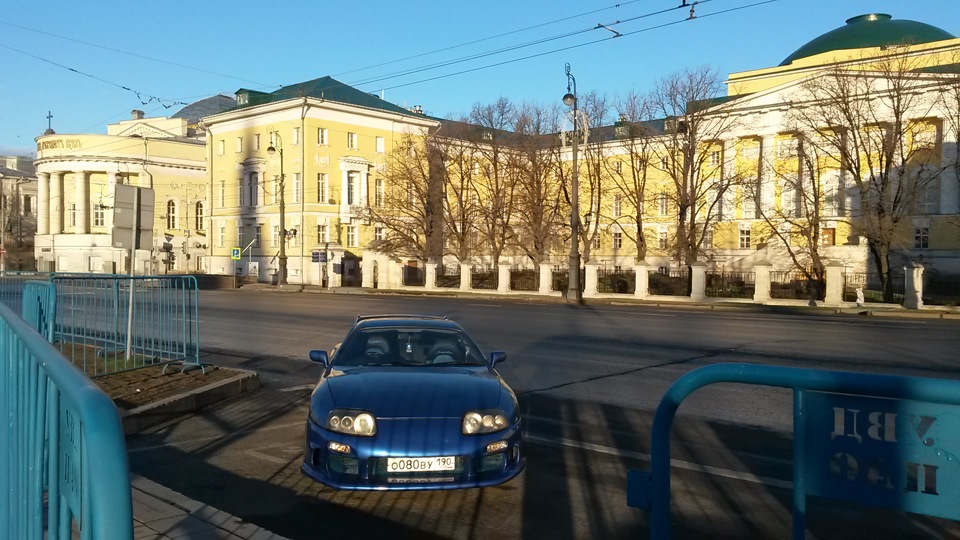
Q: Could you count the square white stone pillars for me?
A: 10